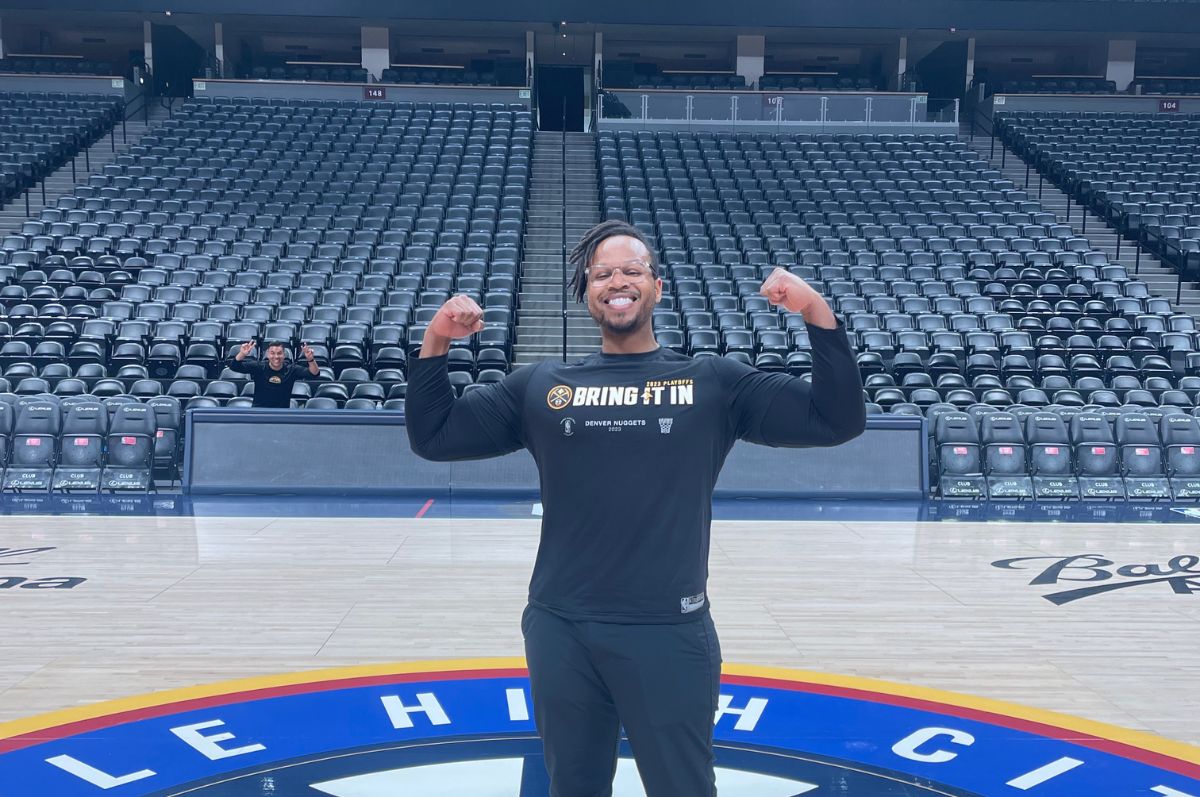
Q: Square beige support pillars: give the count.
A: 3